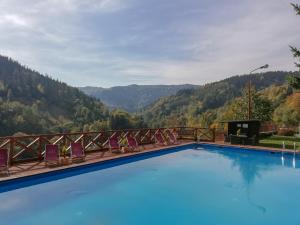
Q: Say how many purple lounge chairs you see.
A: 7